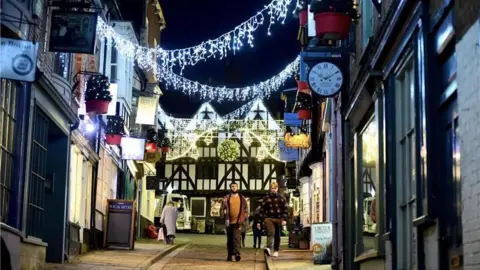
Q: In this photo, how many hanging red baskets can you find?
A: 8